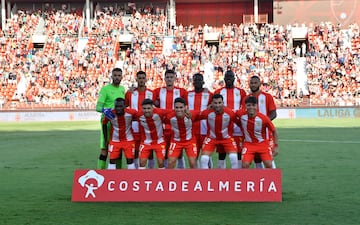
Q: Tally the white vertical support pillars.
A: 4